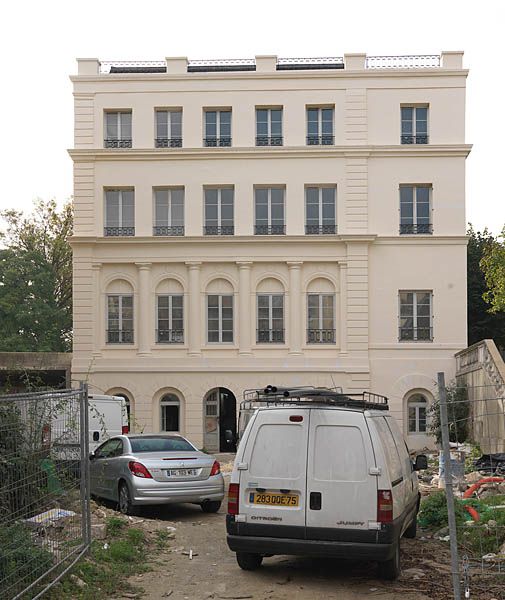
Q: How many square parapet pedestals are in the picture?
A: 5